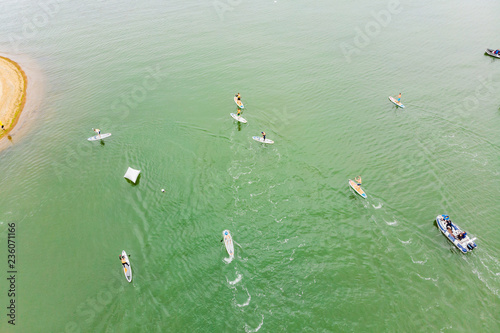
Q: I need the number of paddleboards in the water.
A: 8